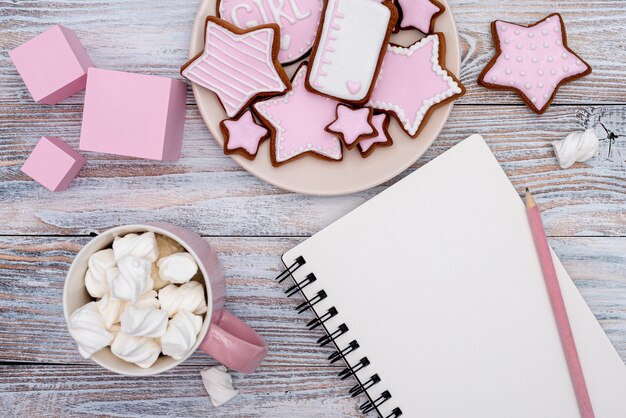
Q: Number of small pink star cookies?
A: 4